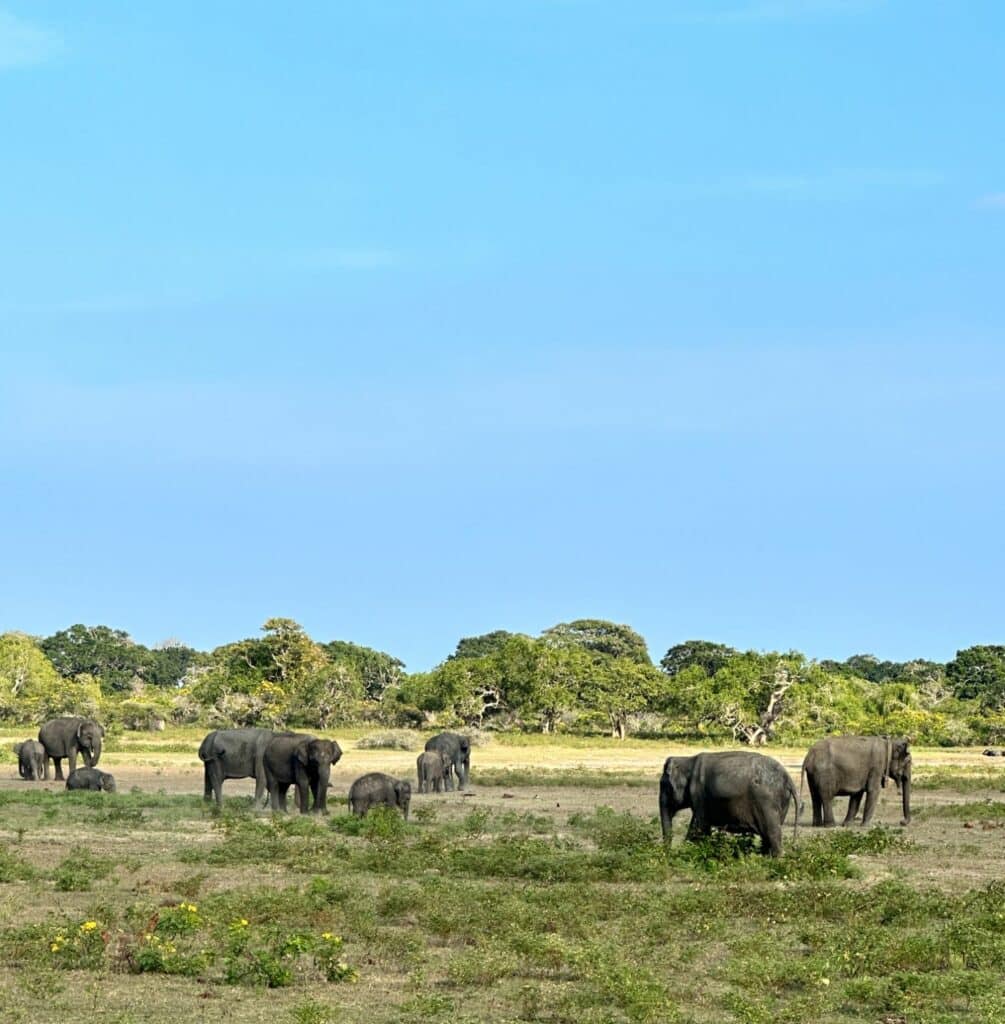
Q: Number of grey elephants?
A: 10